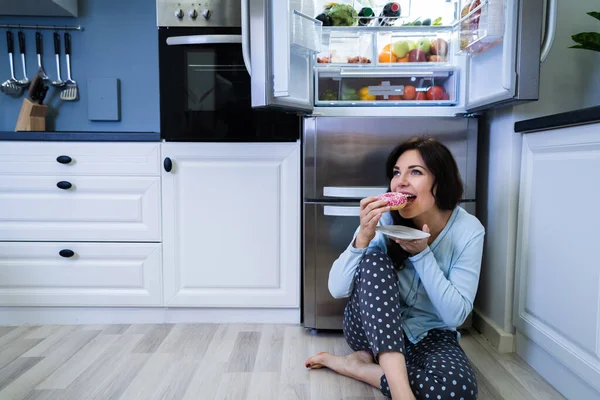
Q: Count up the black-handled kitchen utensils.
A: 5